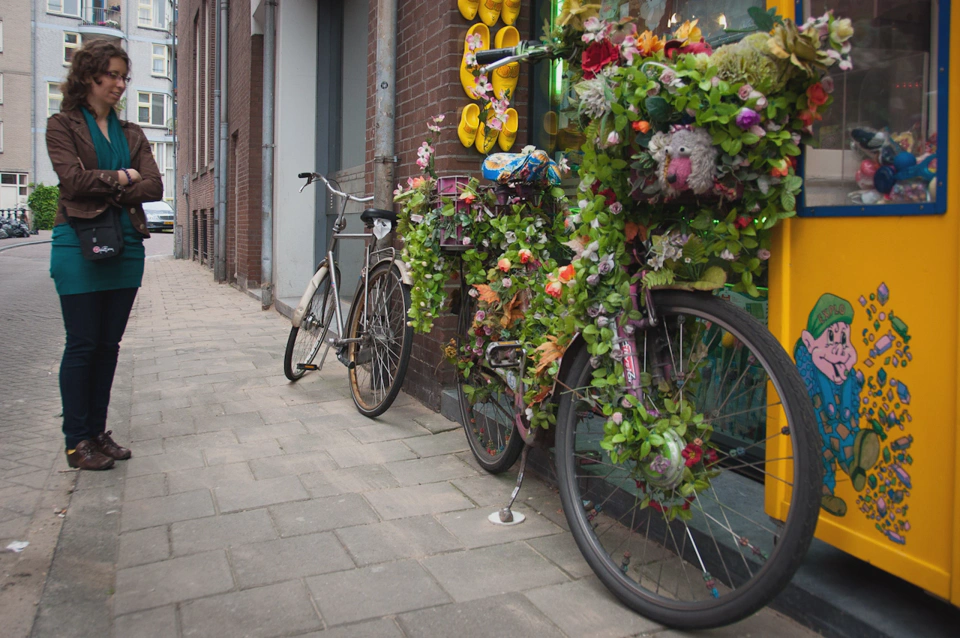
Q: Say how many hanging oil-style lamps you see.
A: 0